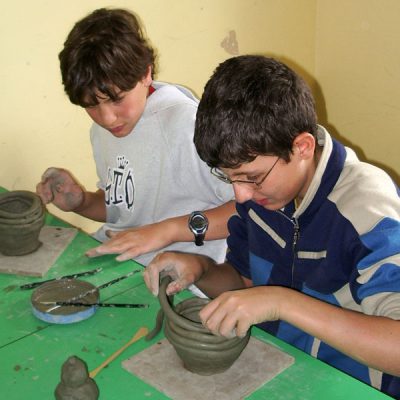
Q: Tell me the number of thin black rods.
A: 3